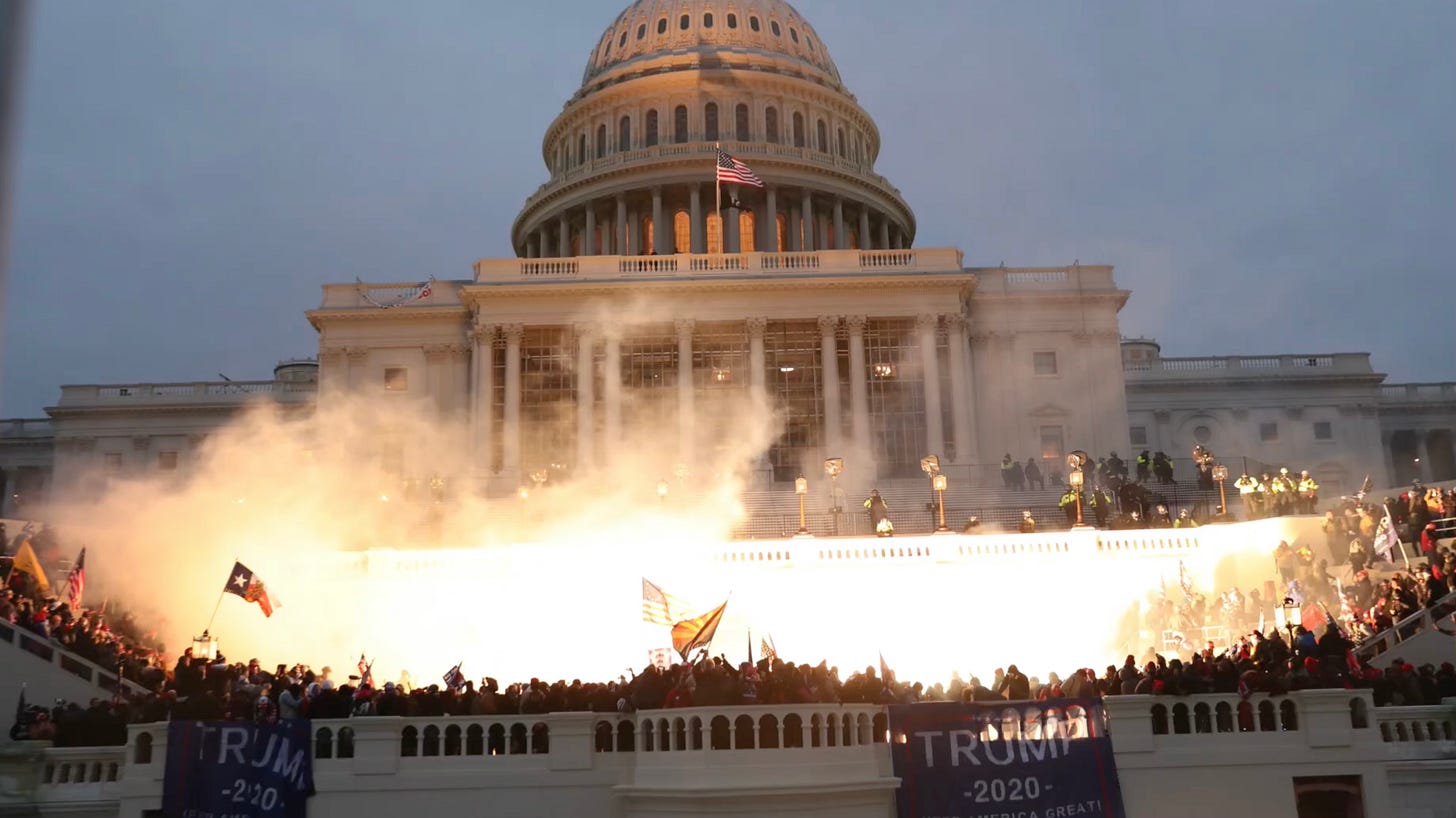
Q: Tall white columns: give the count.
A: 10